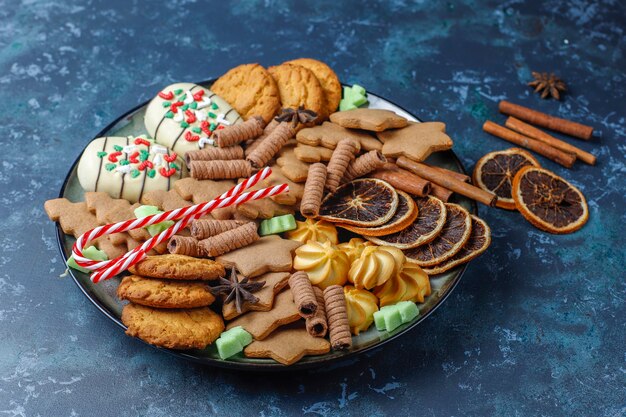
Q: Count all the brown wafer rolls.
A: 14